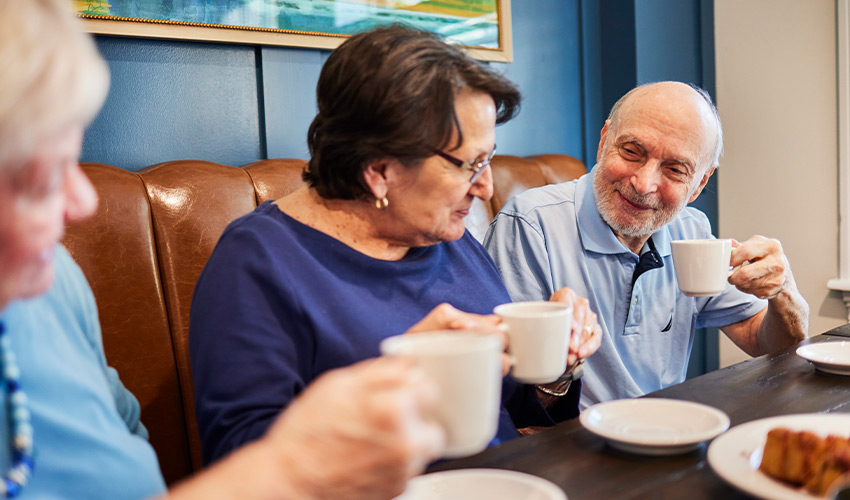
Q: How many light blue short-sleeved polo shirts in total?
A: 1